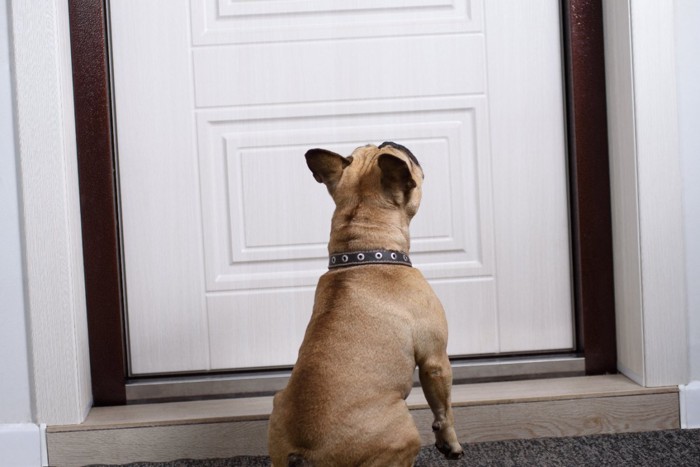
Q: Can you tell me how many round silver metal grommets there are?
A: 6